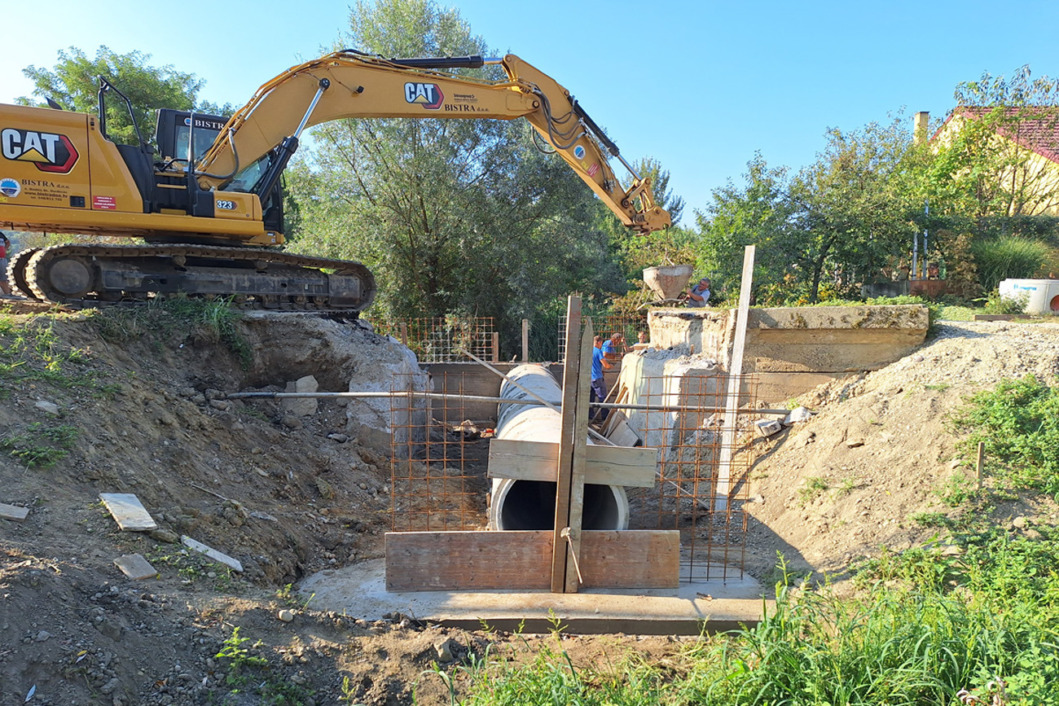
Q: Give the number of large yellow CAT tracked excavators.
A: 1